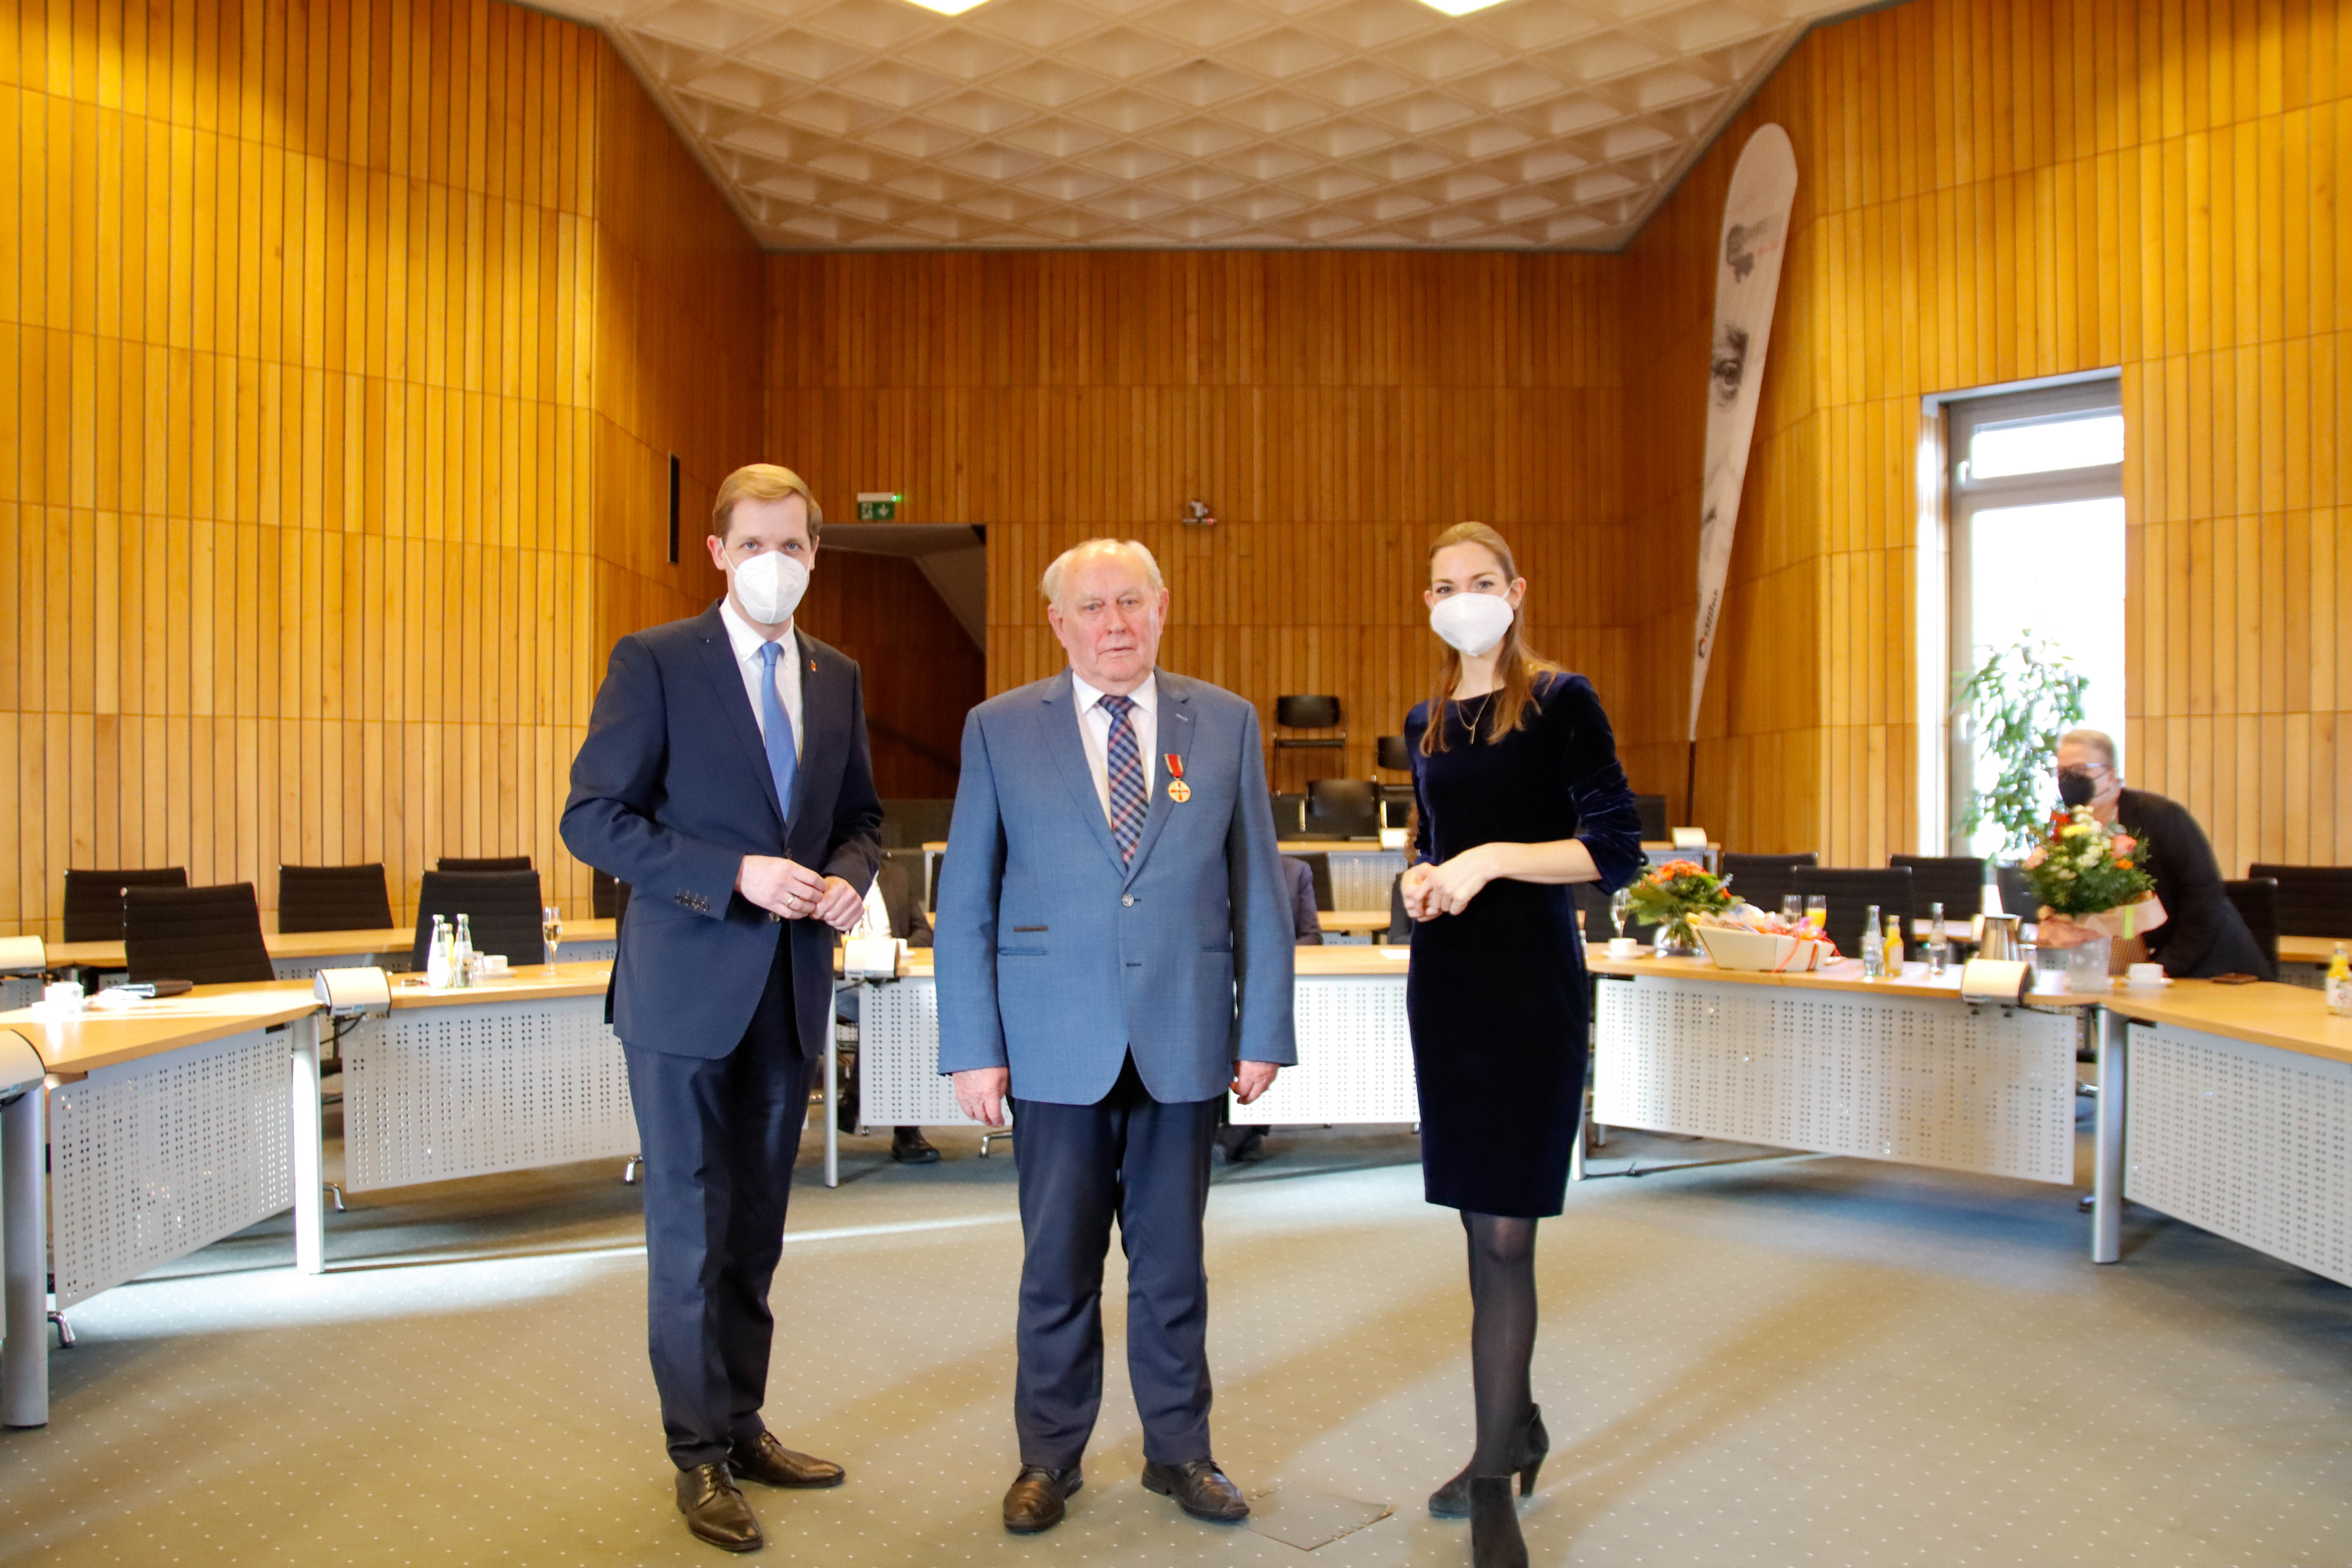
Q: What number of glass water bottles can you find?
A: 4